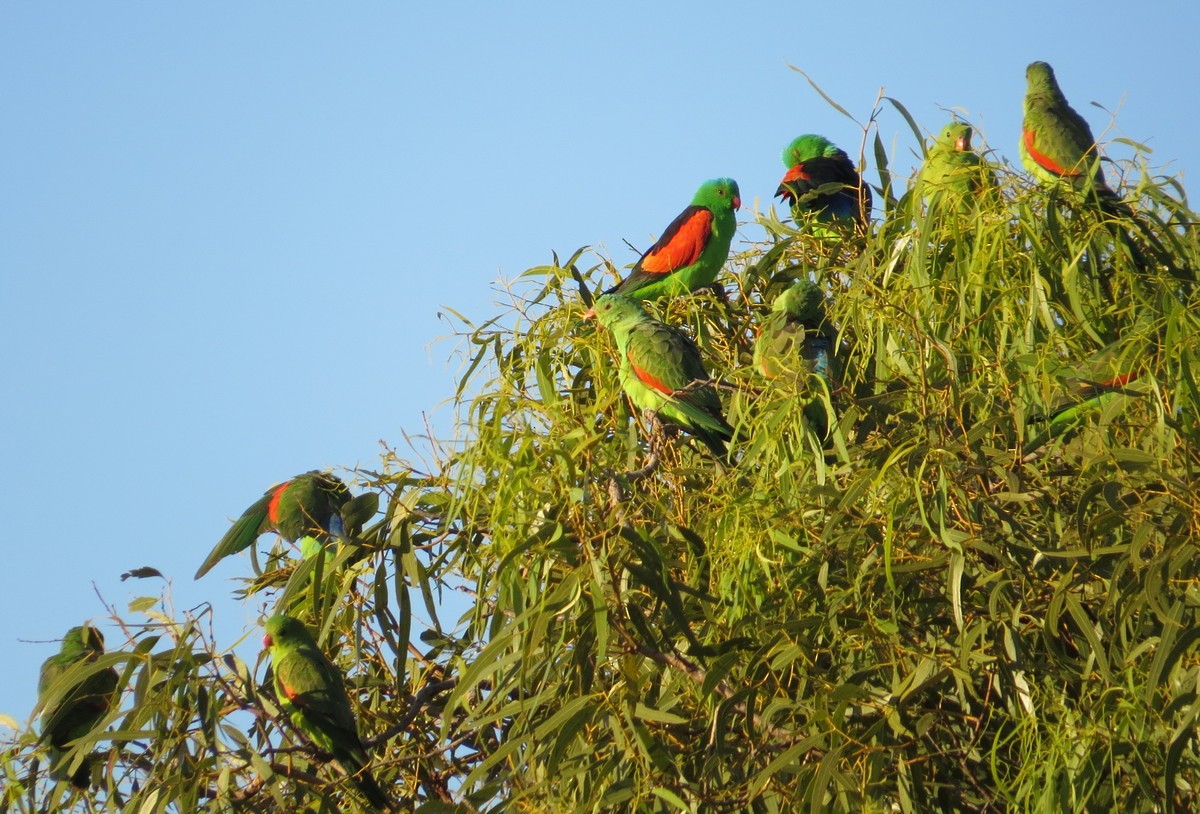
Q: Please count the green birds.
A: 10